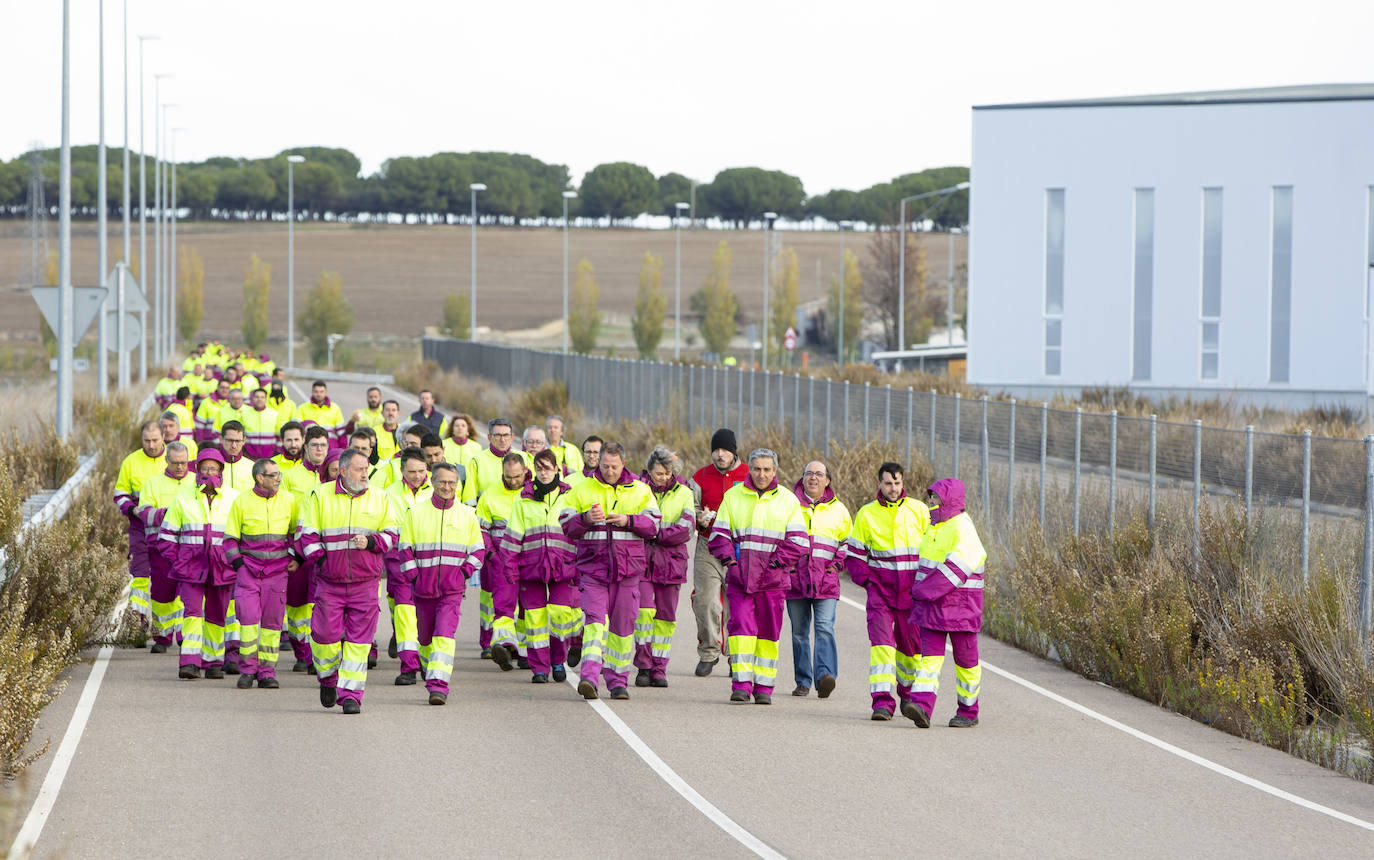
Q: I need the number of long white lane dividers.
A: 3